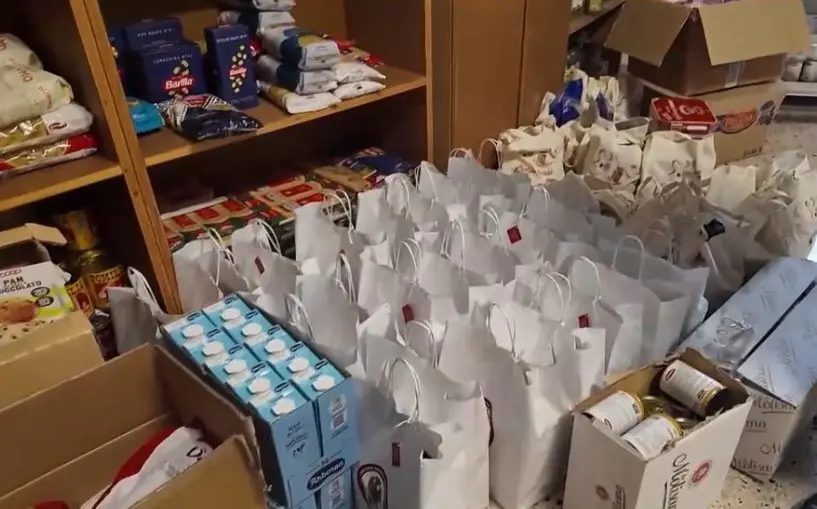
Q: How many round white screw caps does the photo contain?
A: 10